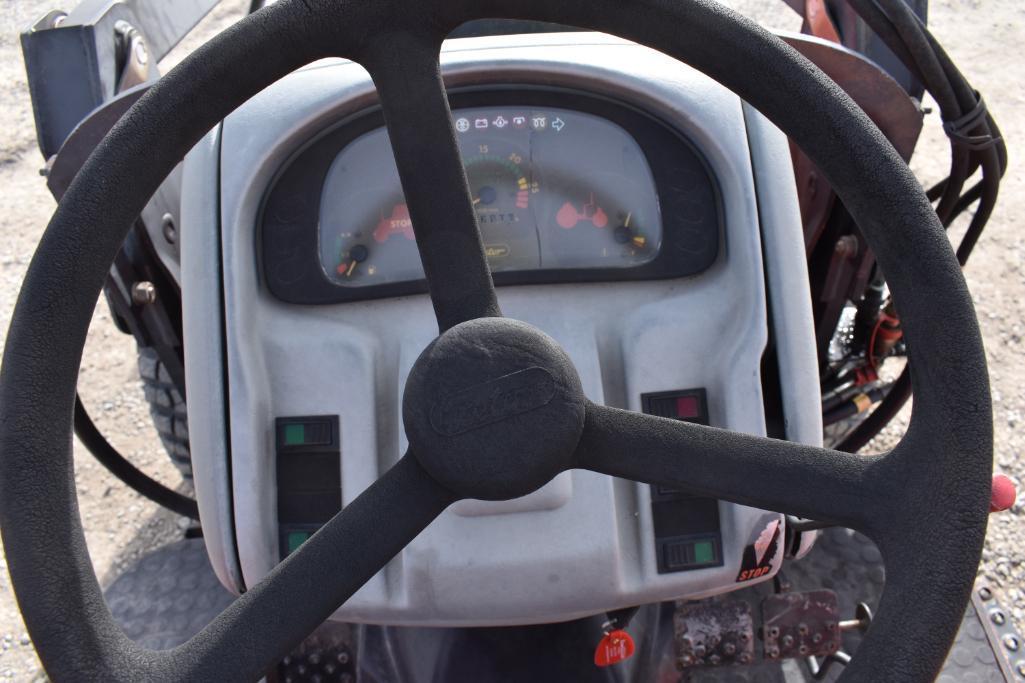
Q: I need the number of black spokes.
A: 3